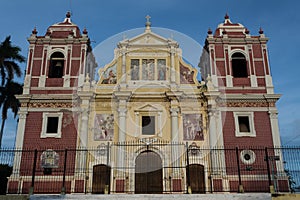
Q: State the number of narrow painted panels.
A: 3